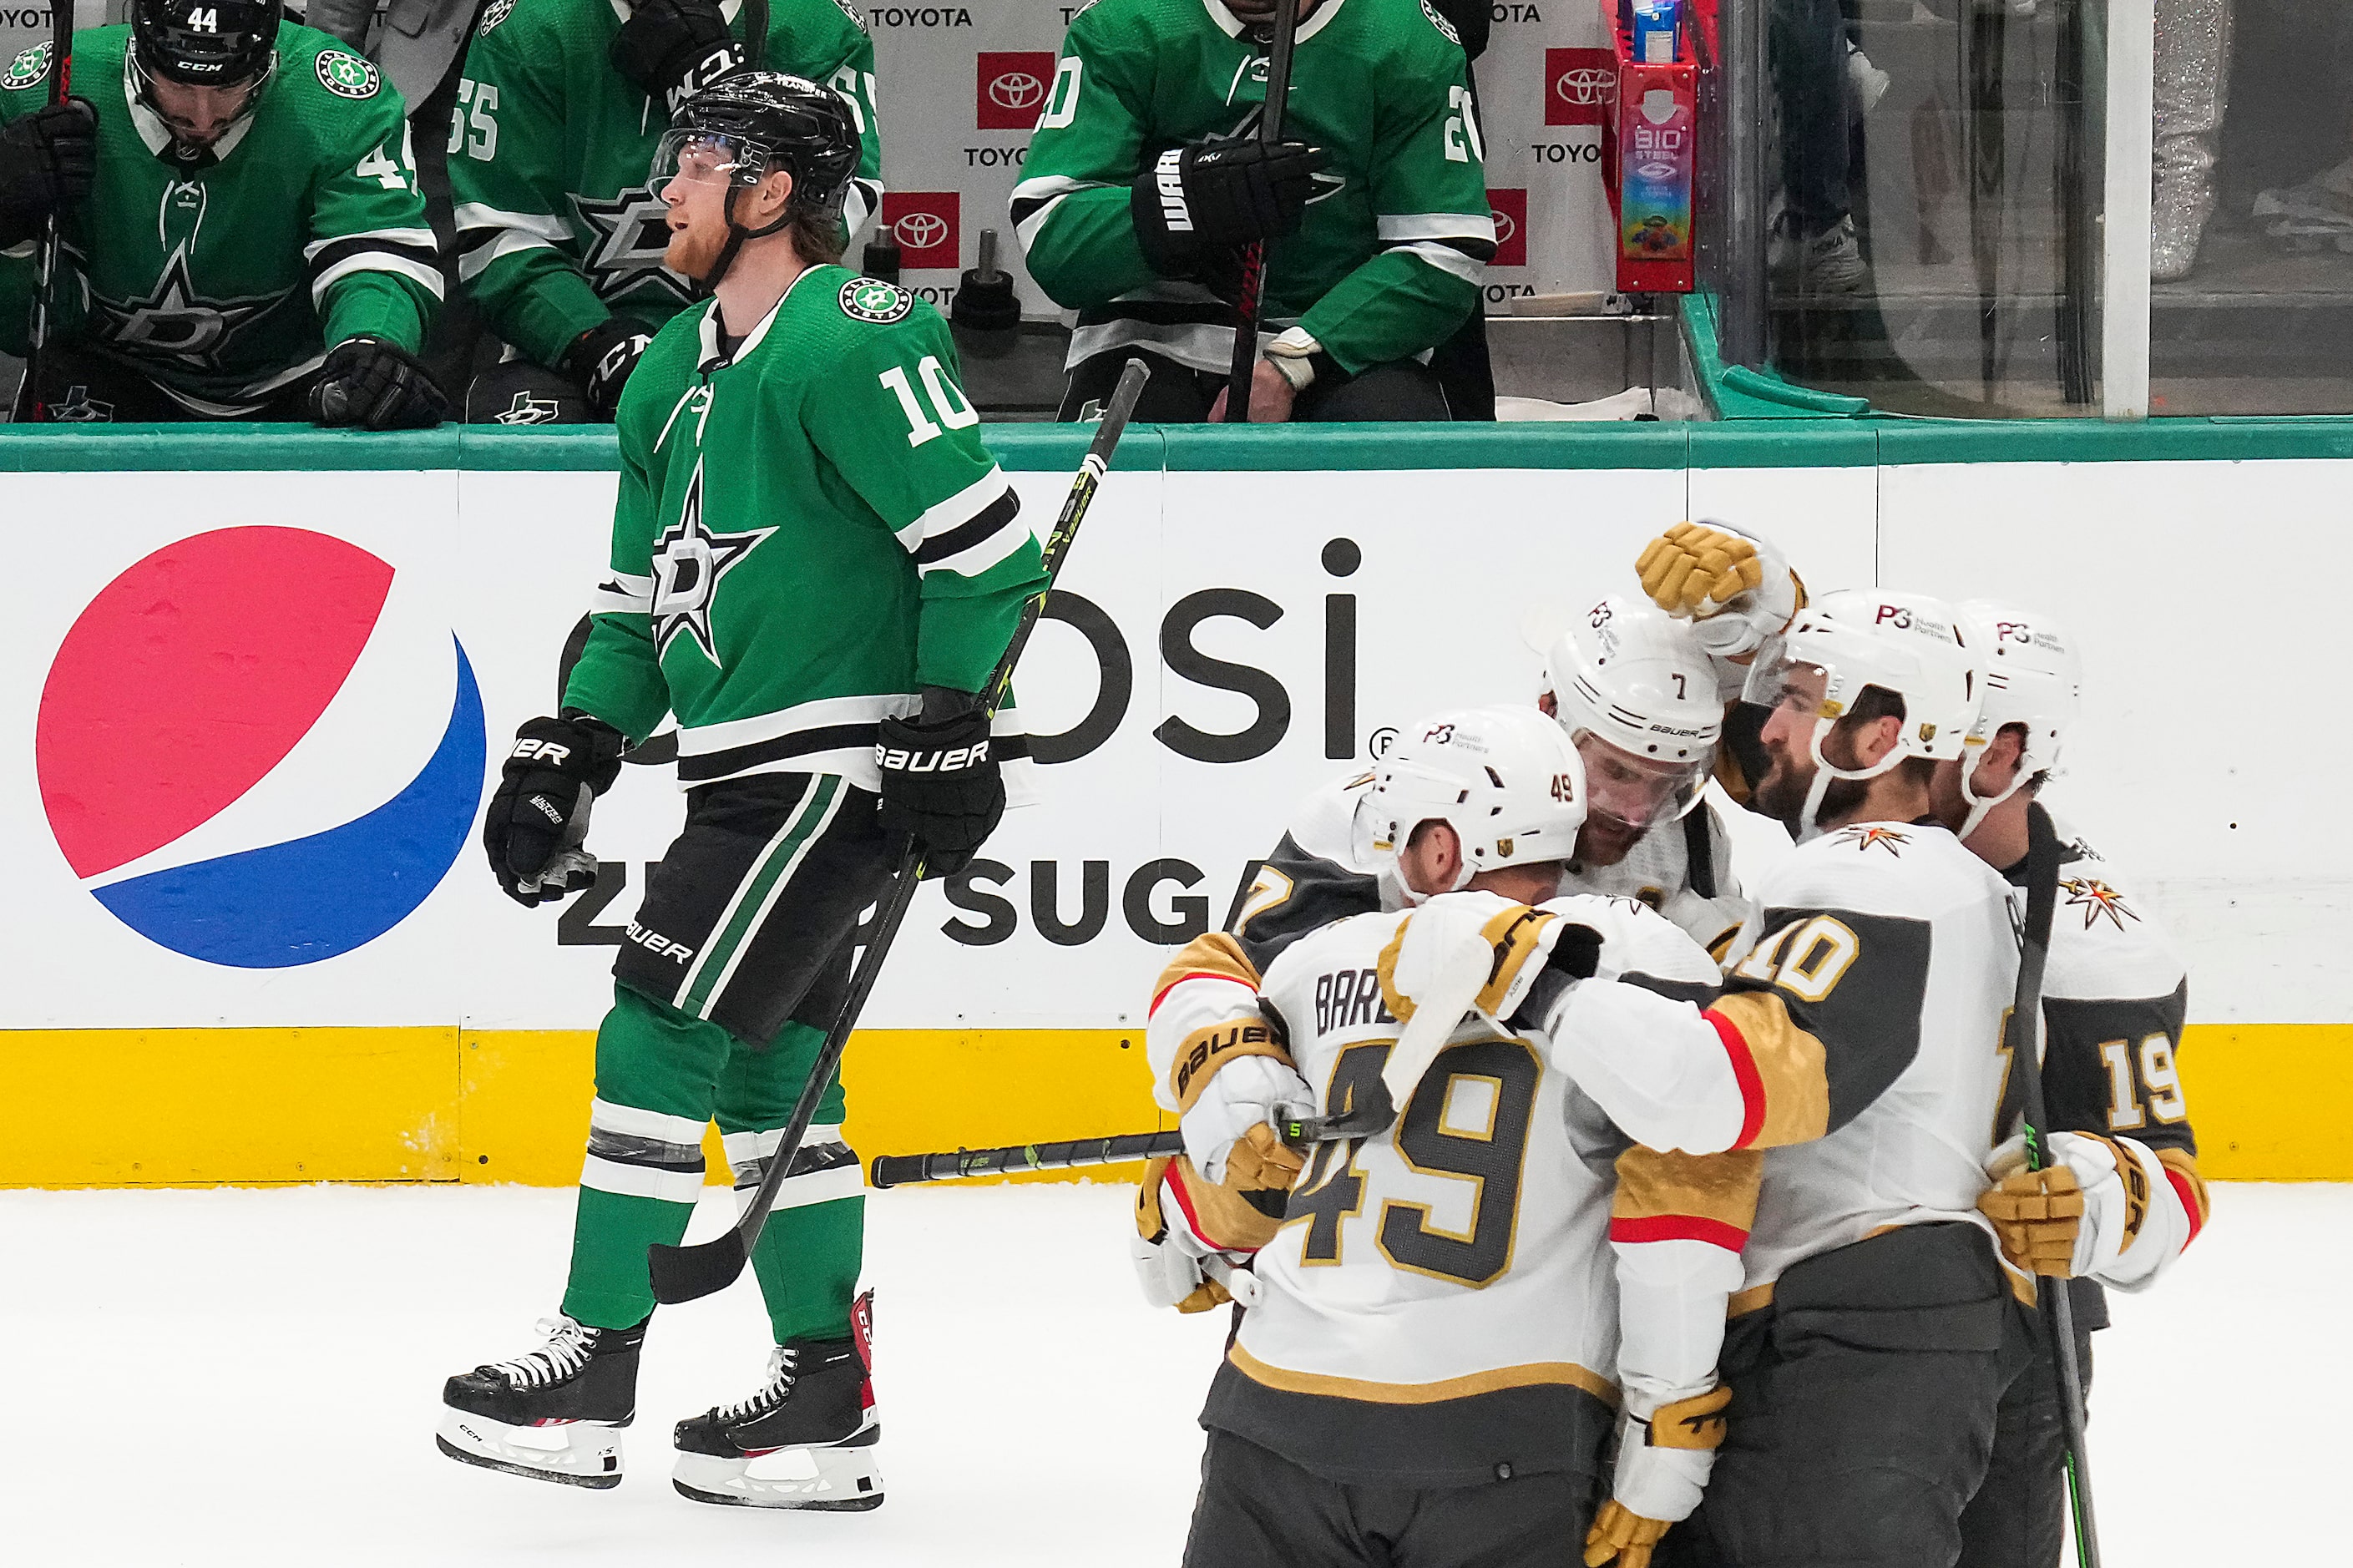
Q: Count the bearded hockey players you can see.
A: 4